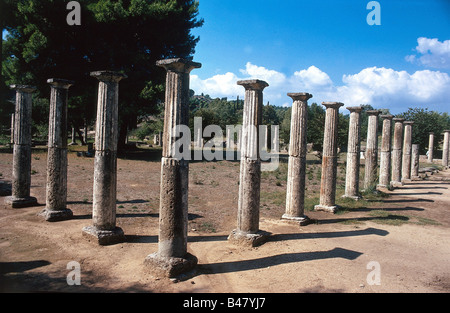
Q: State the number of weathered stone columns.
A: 15